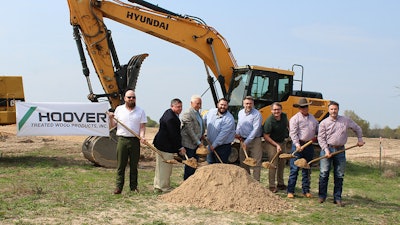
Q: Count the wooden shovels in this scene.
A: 8